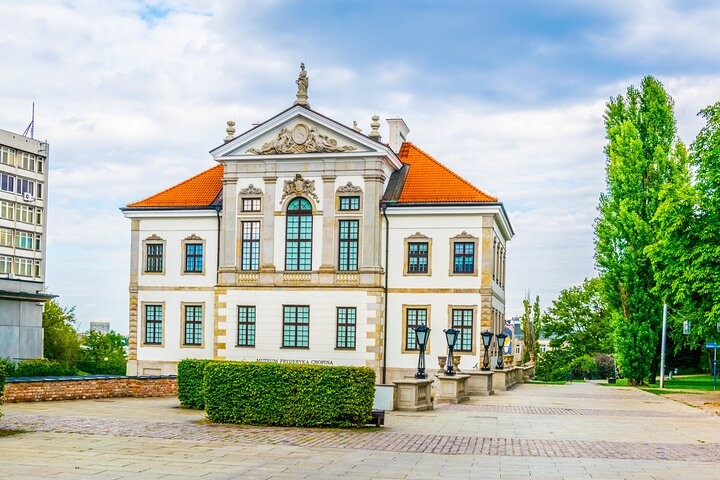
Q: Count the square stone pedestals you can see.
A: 4